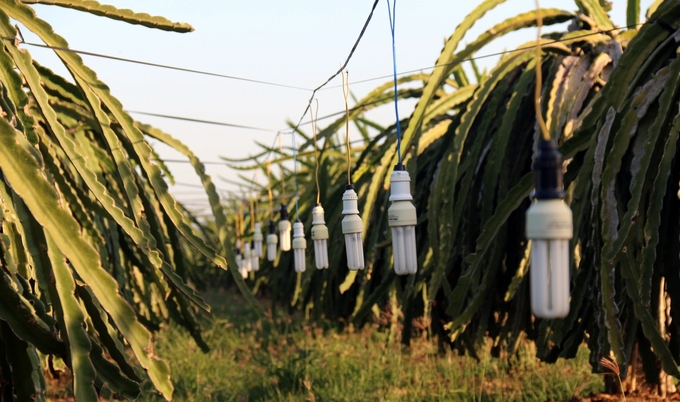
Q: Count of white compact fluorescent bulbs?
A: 12